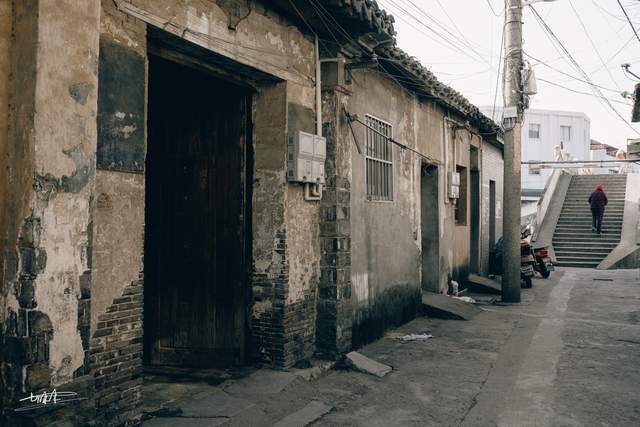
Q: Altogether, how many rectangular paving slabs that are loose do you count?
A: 1